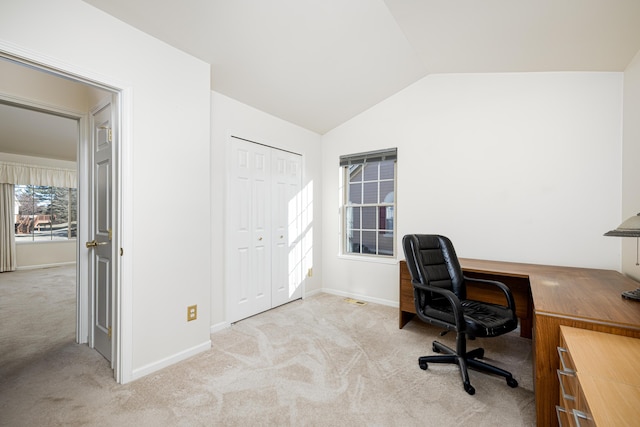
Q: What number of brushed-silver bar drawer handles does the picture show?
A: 4